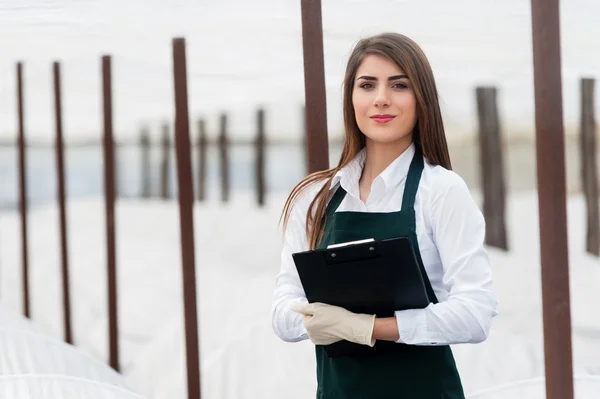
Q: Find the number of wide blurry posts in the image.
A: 2